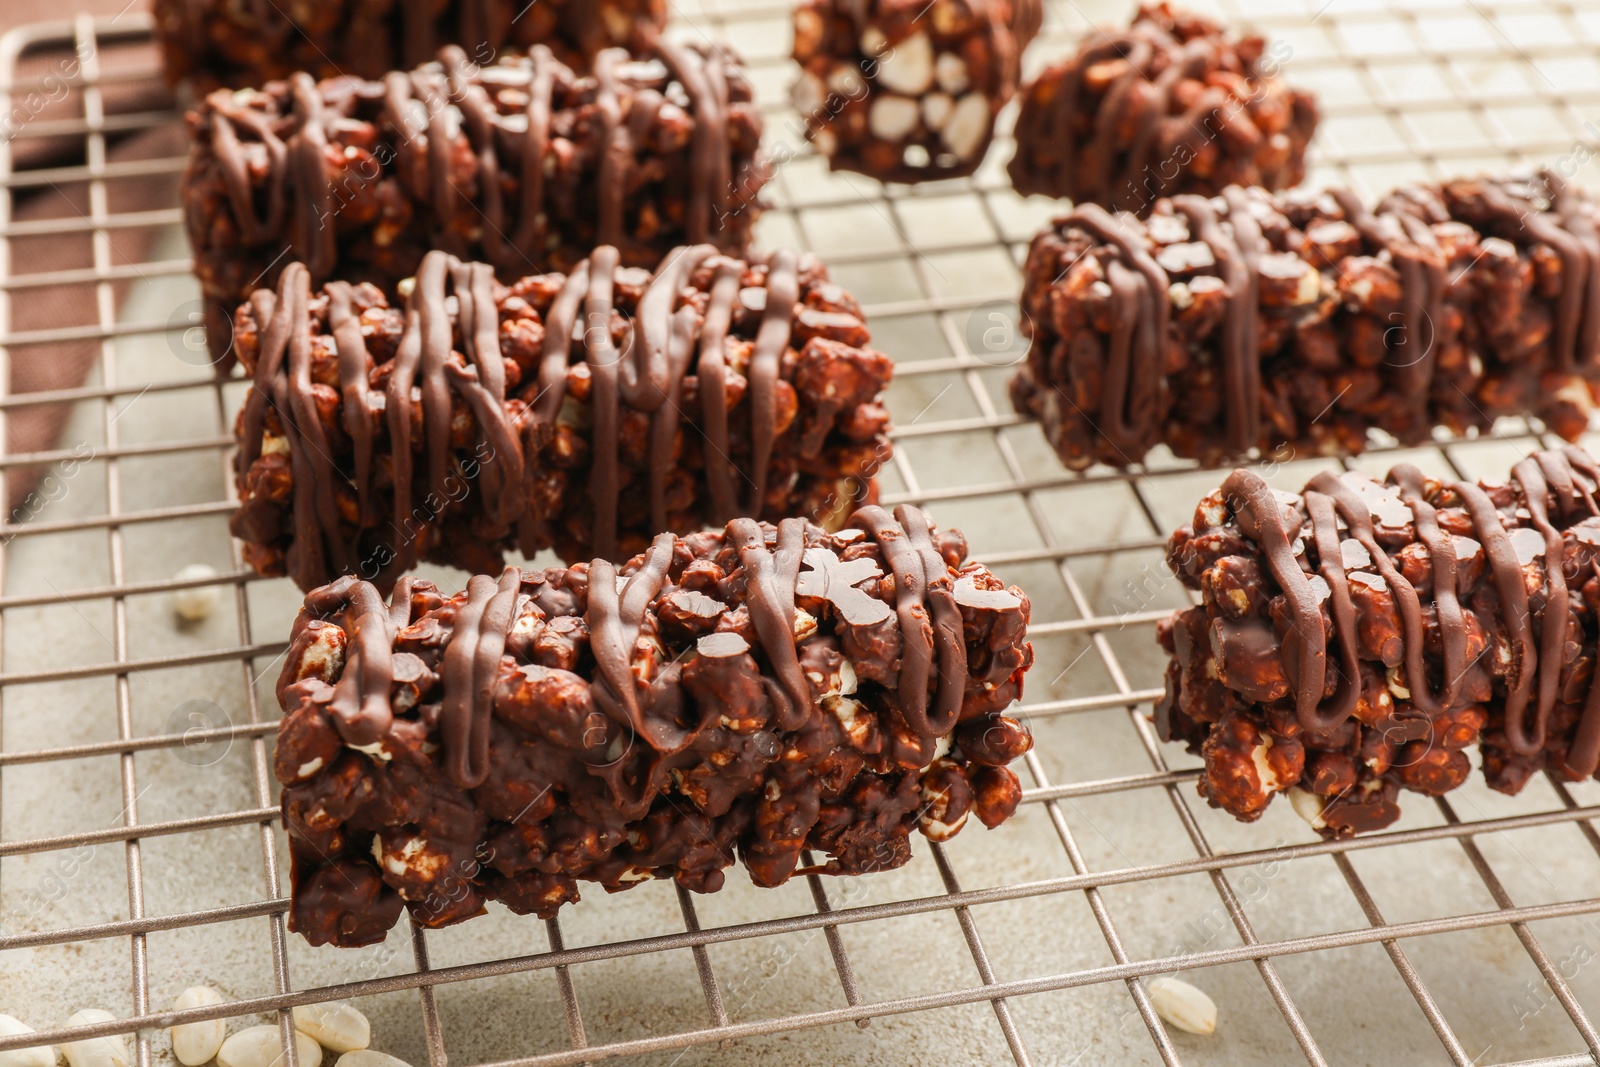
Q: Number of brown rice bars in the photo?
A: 8